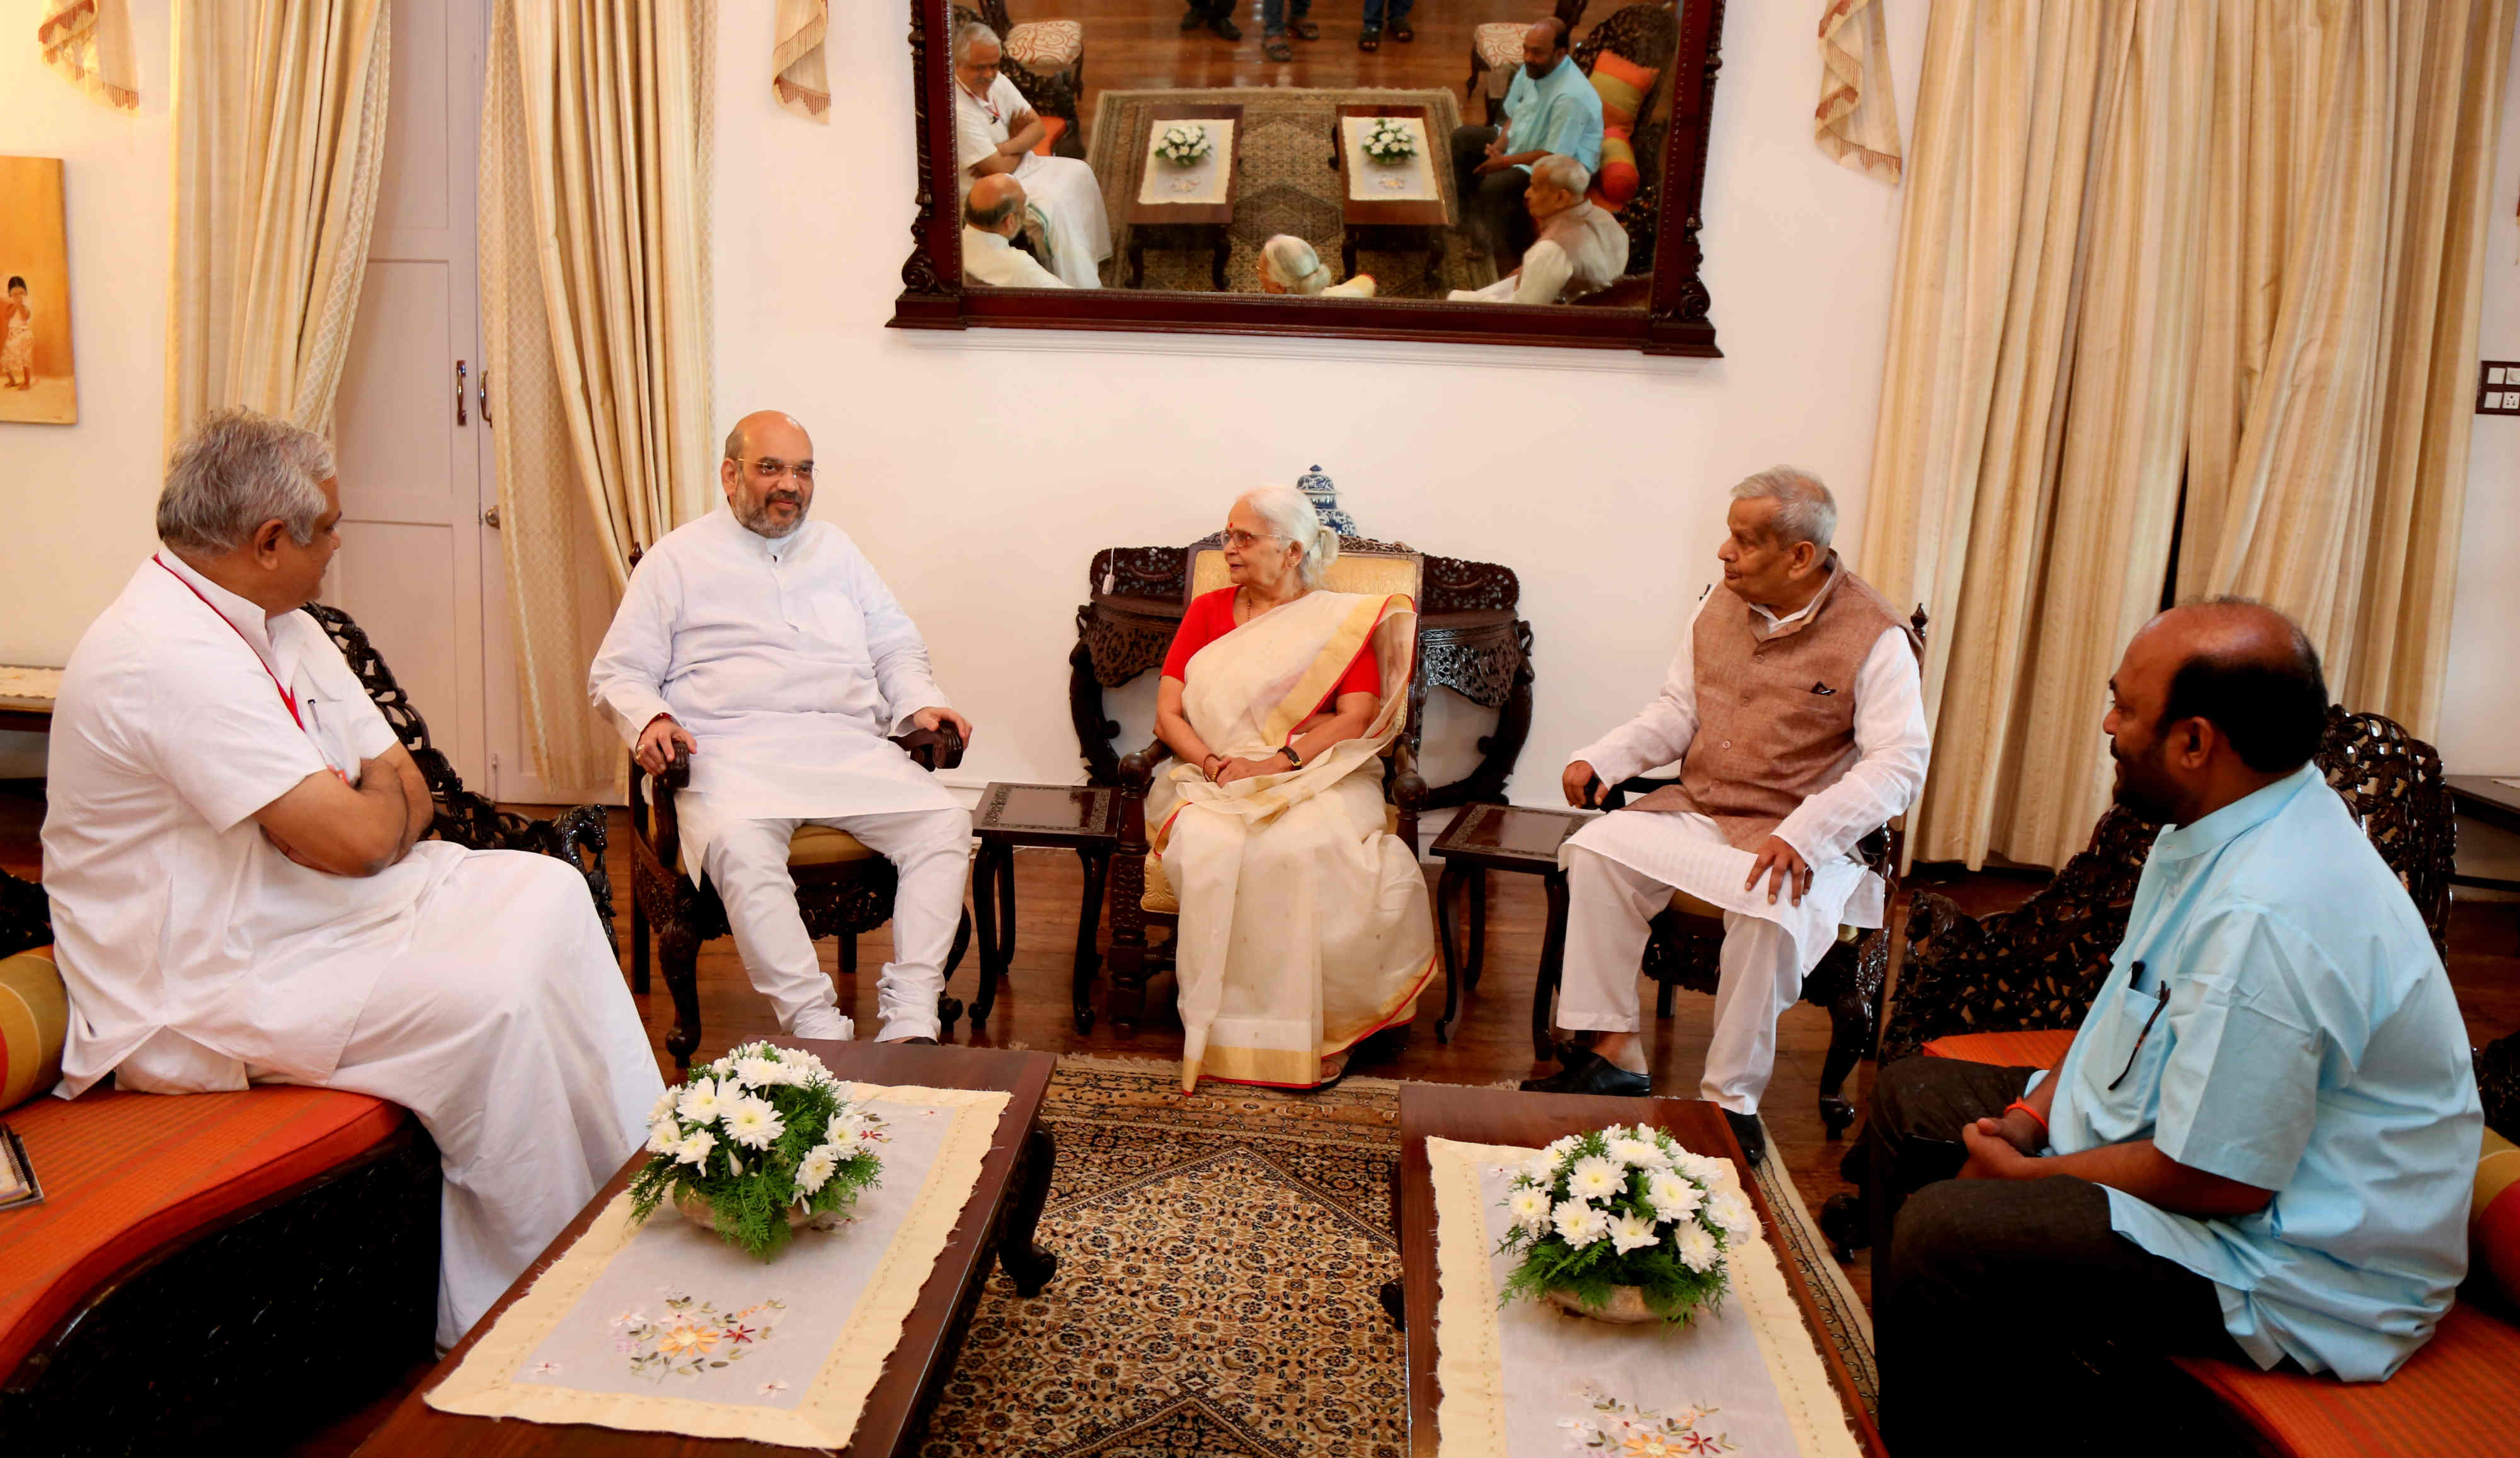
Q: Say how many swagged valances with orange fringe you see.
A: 3